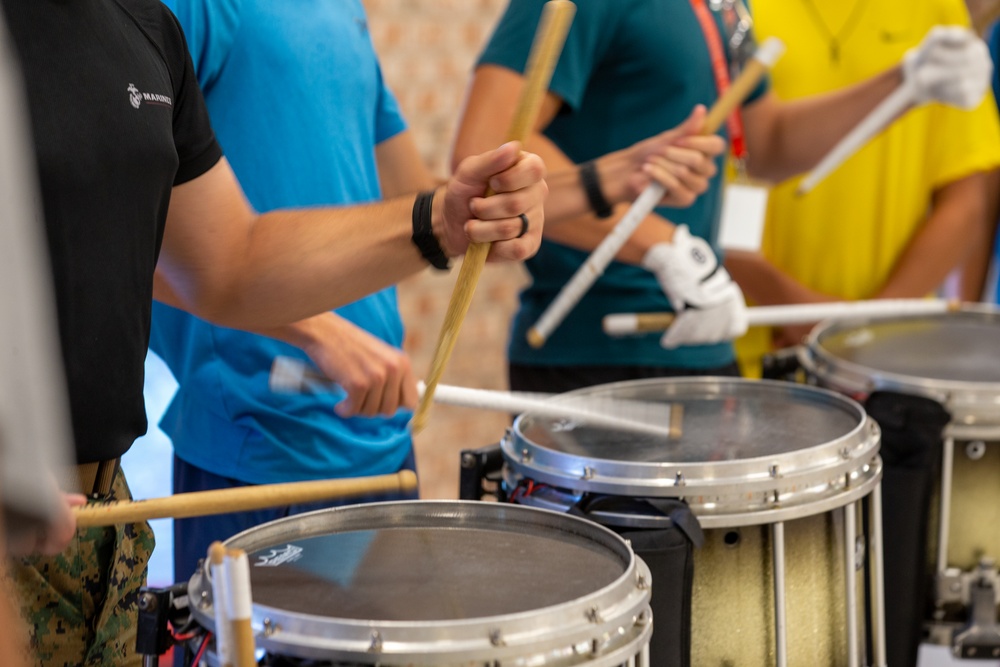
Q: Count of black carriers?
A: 2